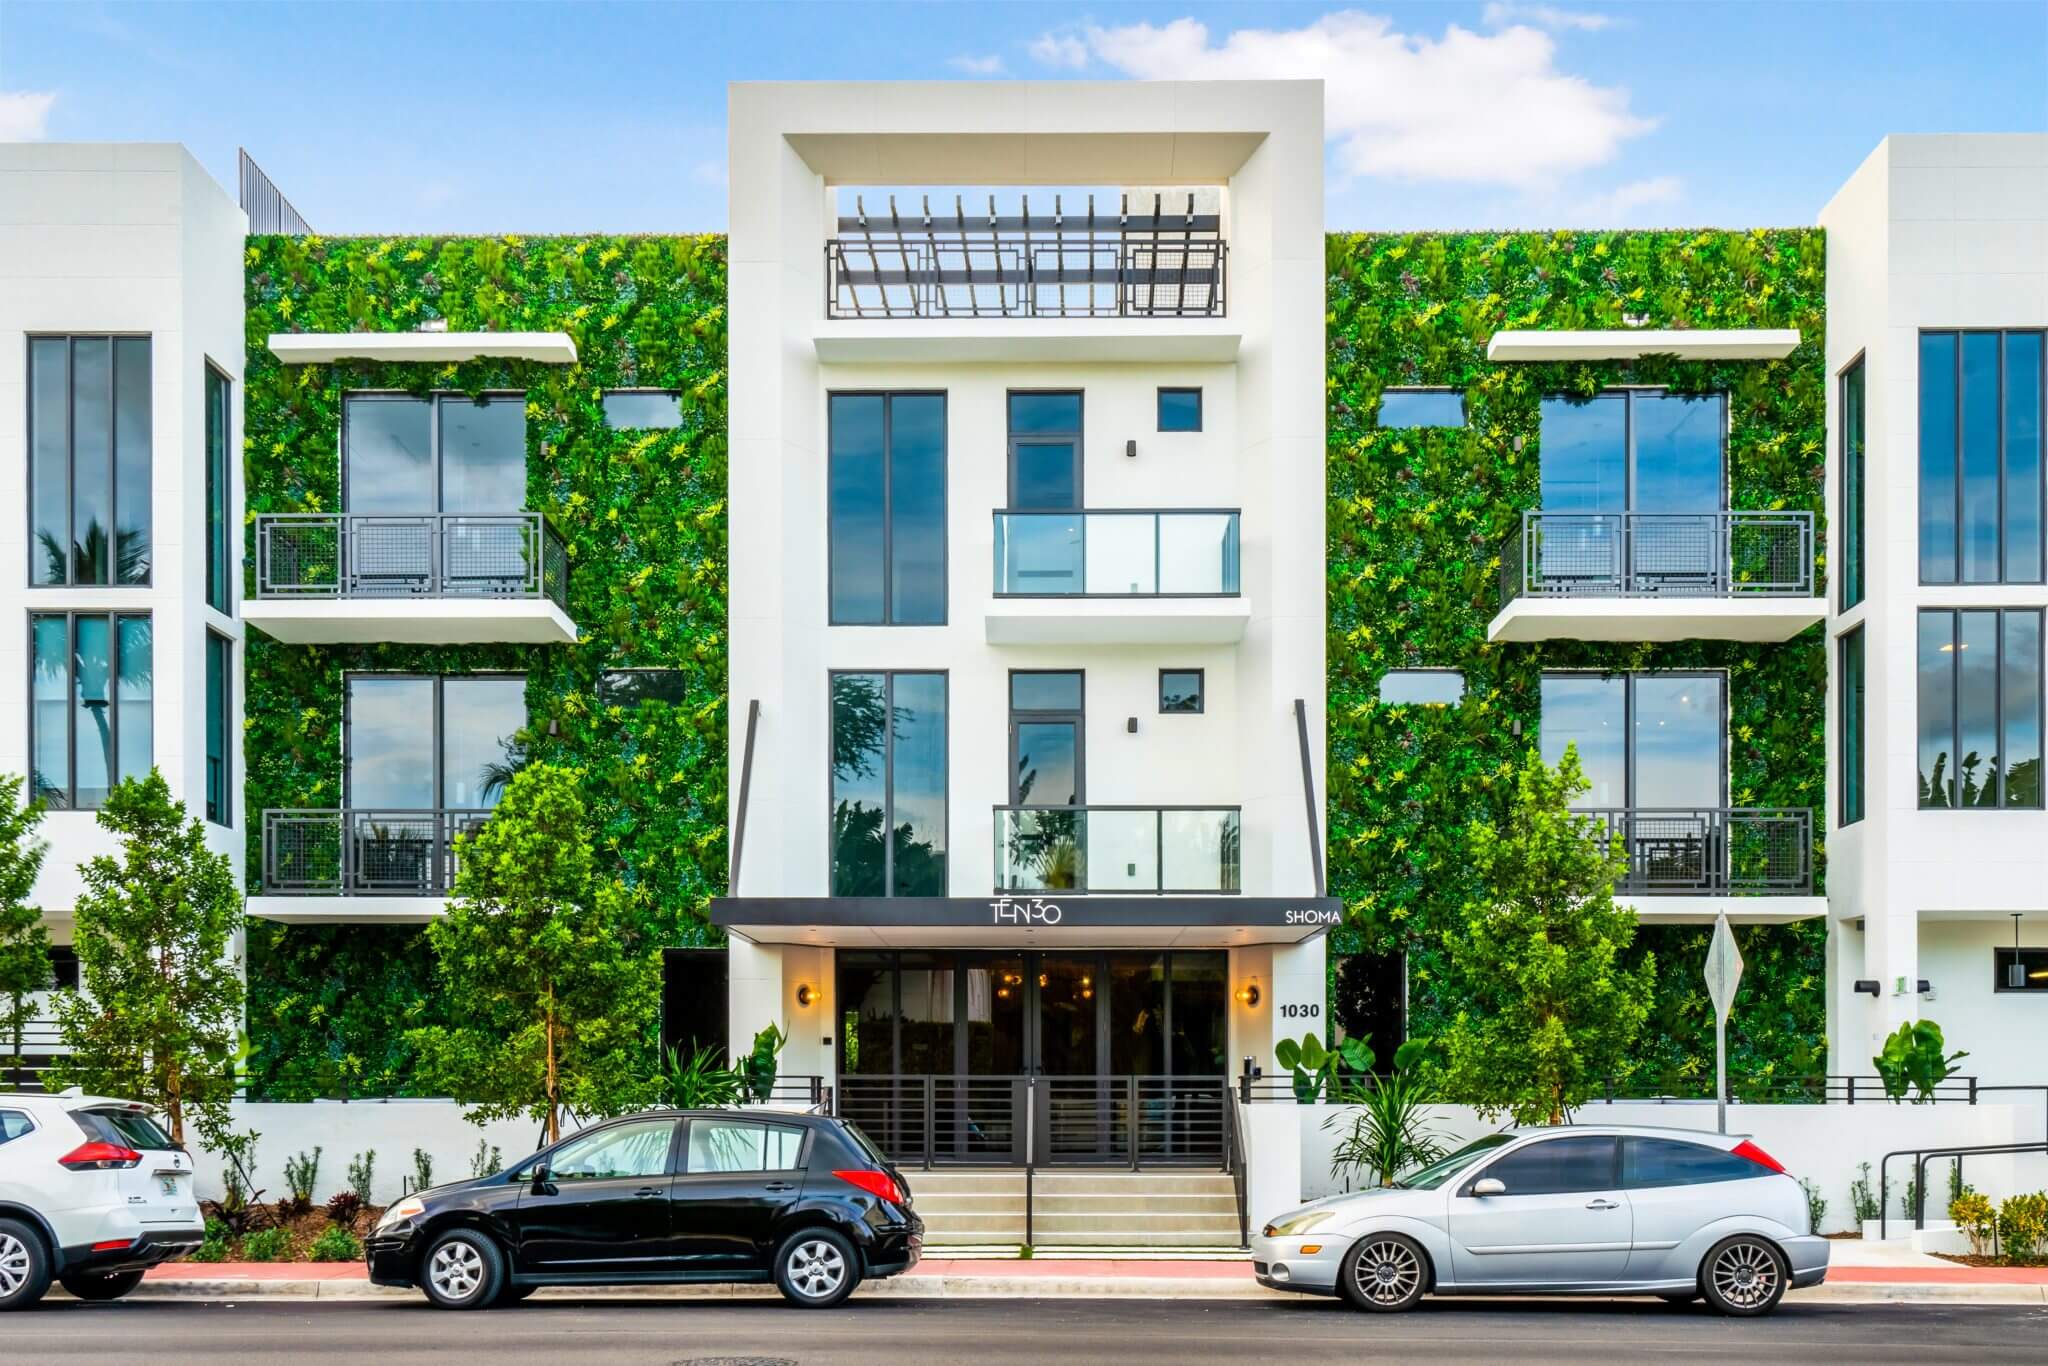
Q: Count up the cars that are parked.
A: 3